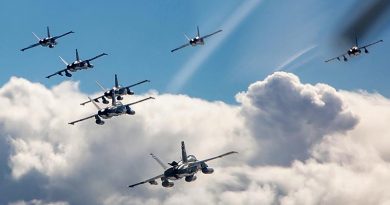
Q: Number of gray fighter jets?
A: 7